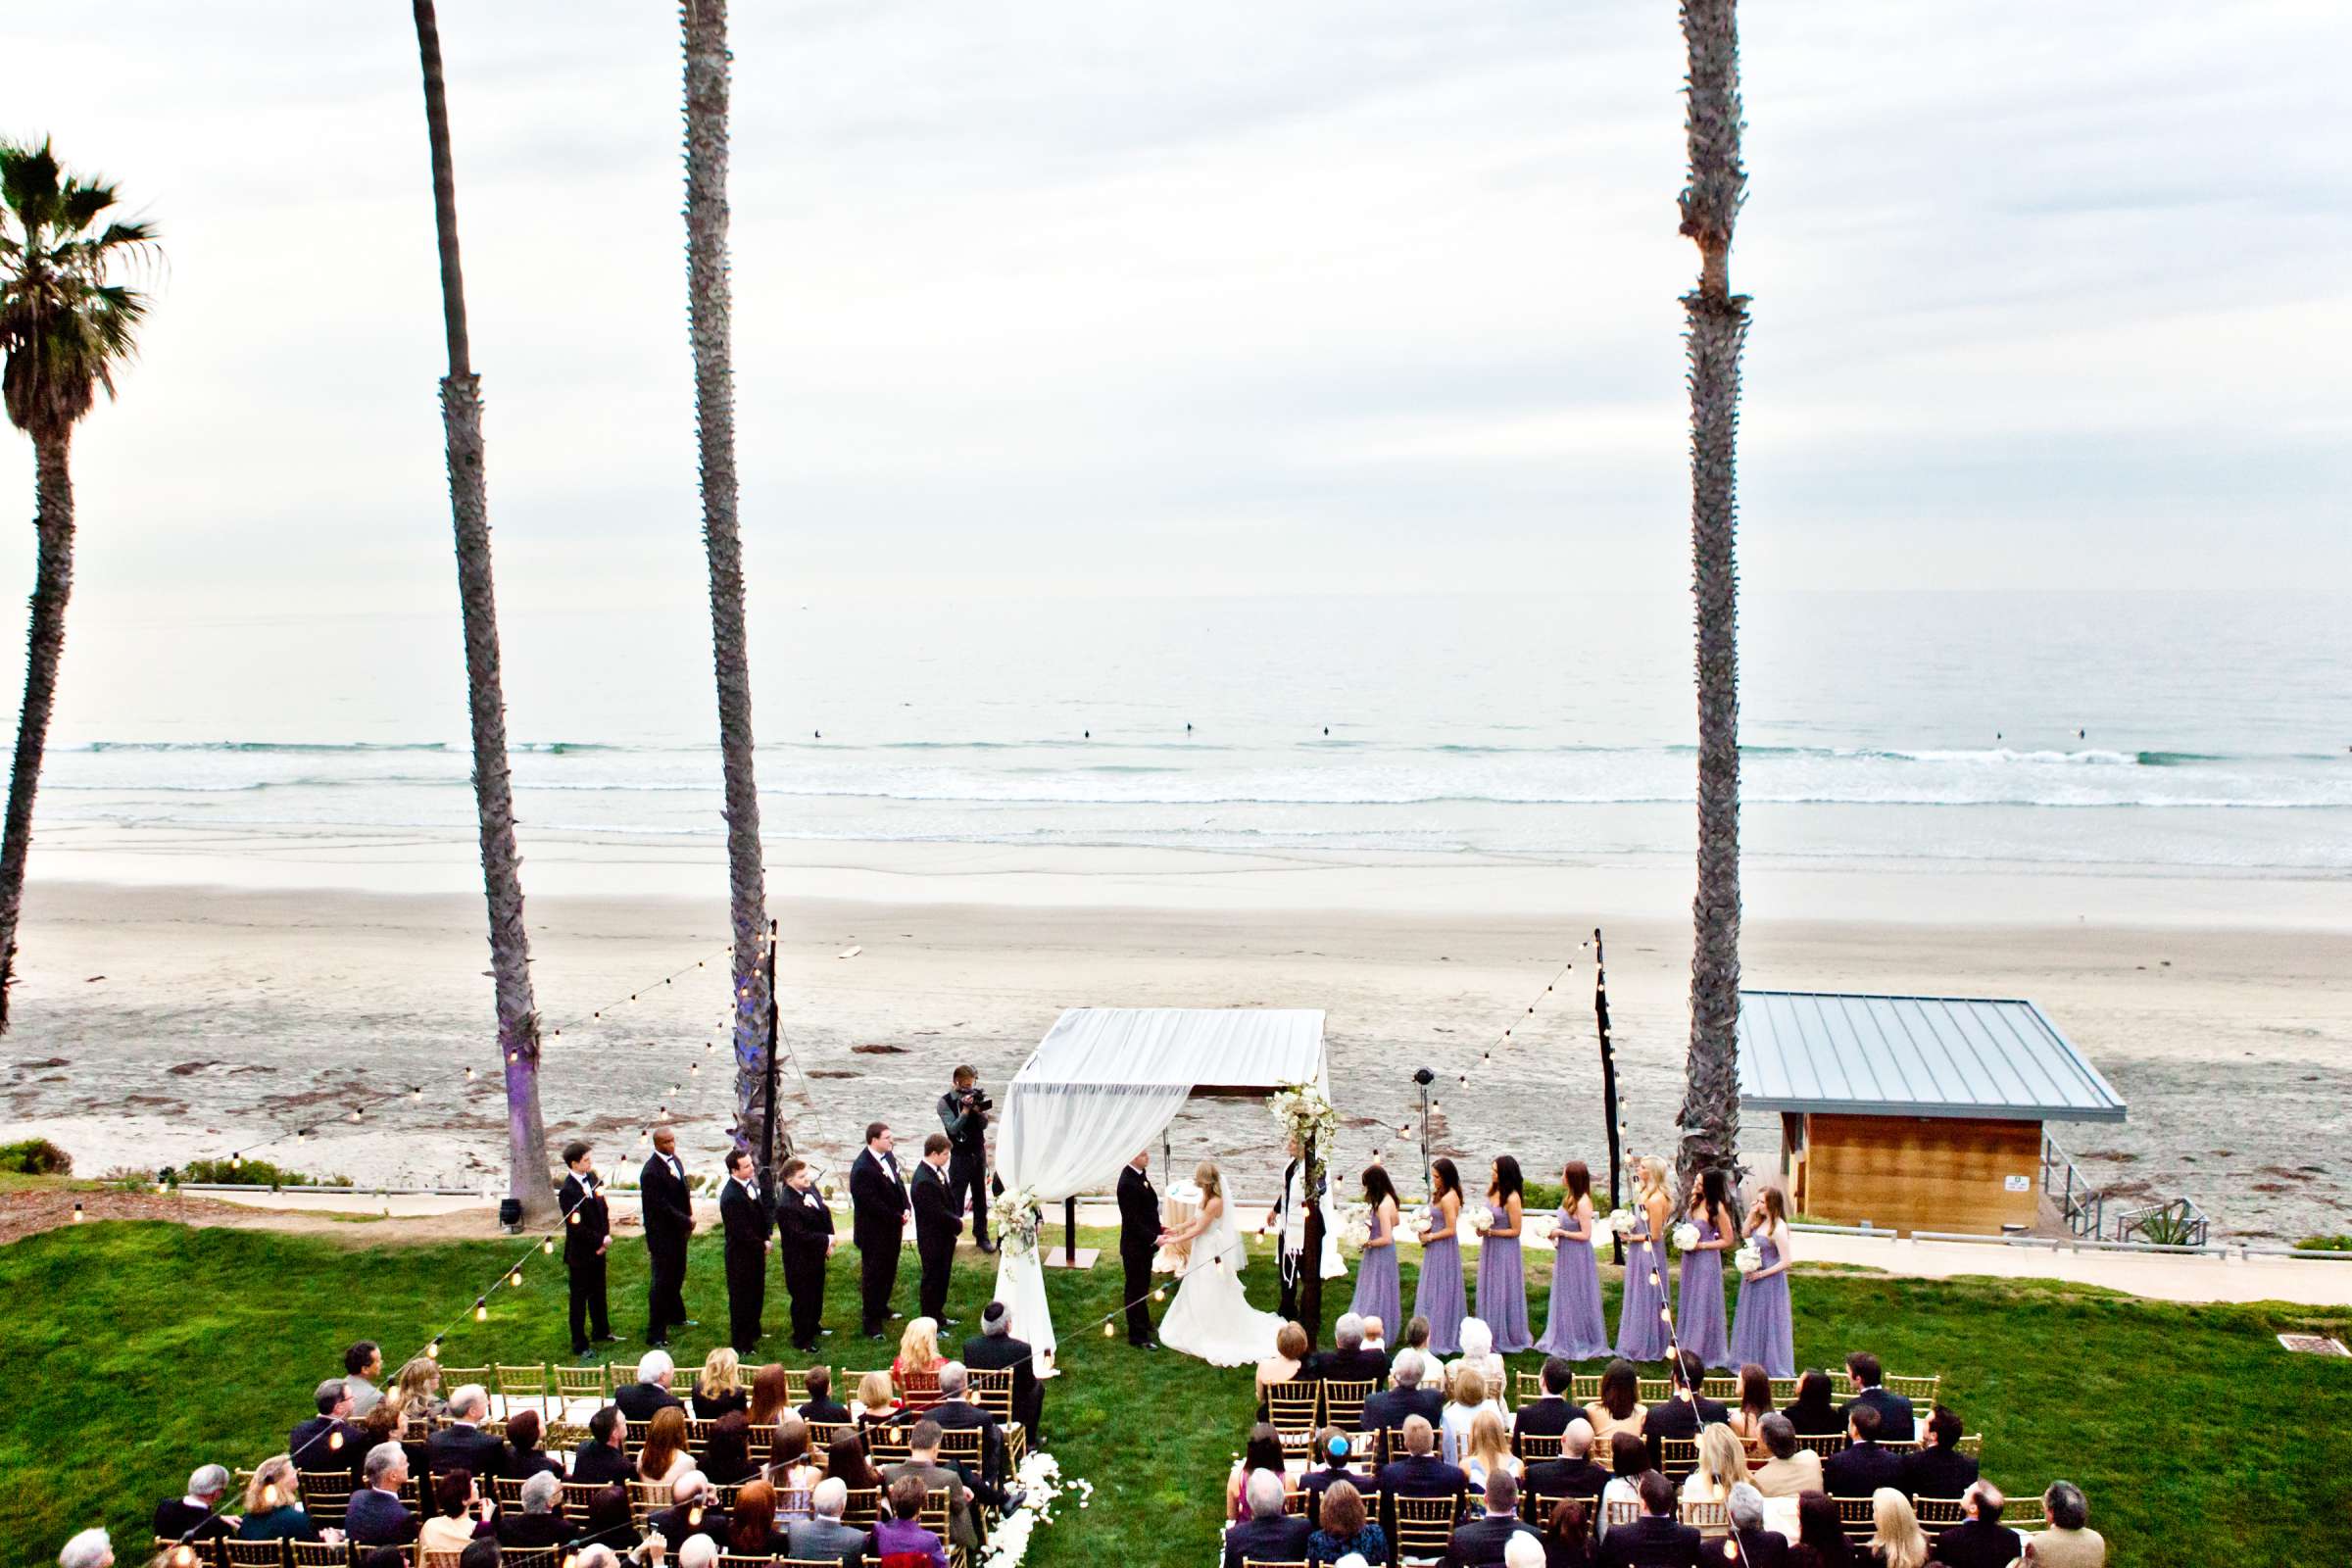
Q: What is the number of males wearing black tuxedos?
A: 7